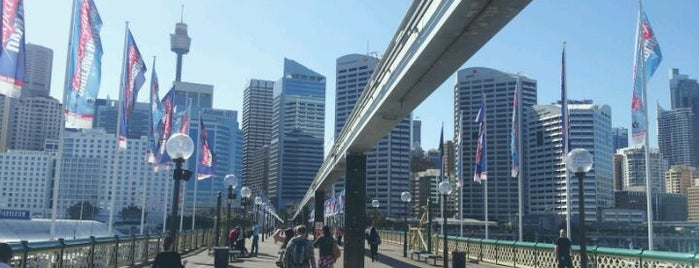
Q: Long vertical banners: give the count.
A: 13